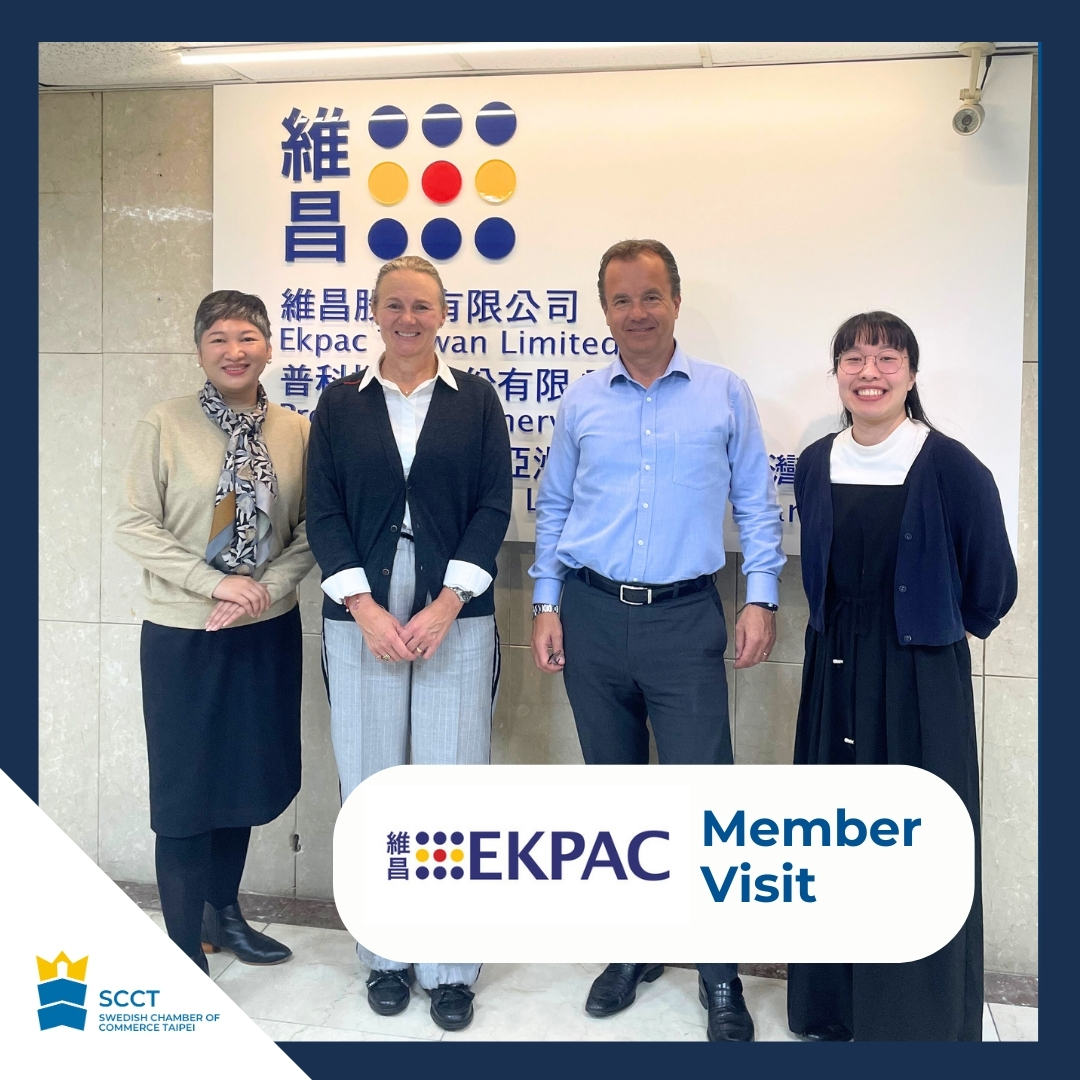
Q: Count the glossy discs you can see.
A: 9